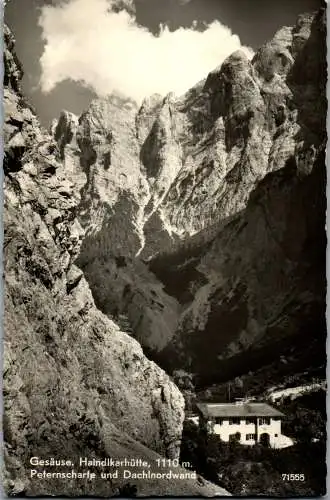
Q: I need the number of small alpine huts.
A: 1